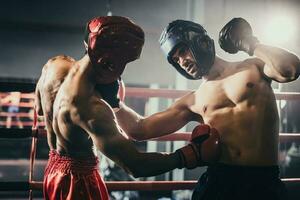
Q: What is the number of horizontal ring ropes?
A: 3